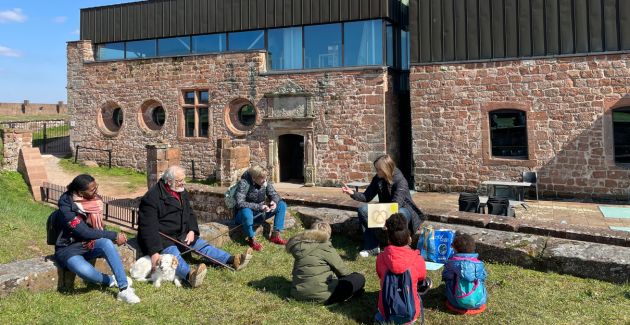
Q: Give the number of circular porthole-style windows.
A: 3